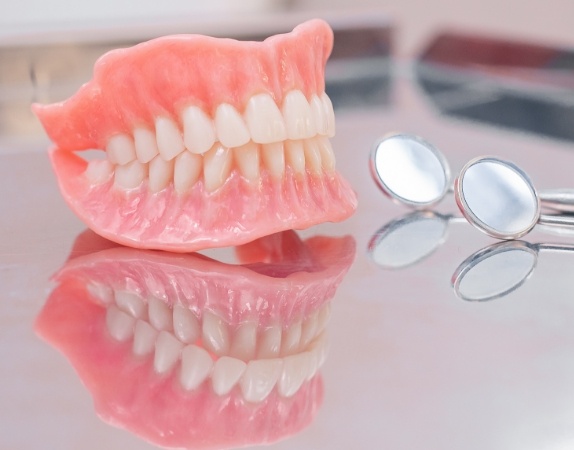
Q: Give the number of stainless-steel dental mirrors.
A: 2